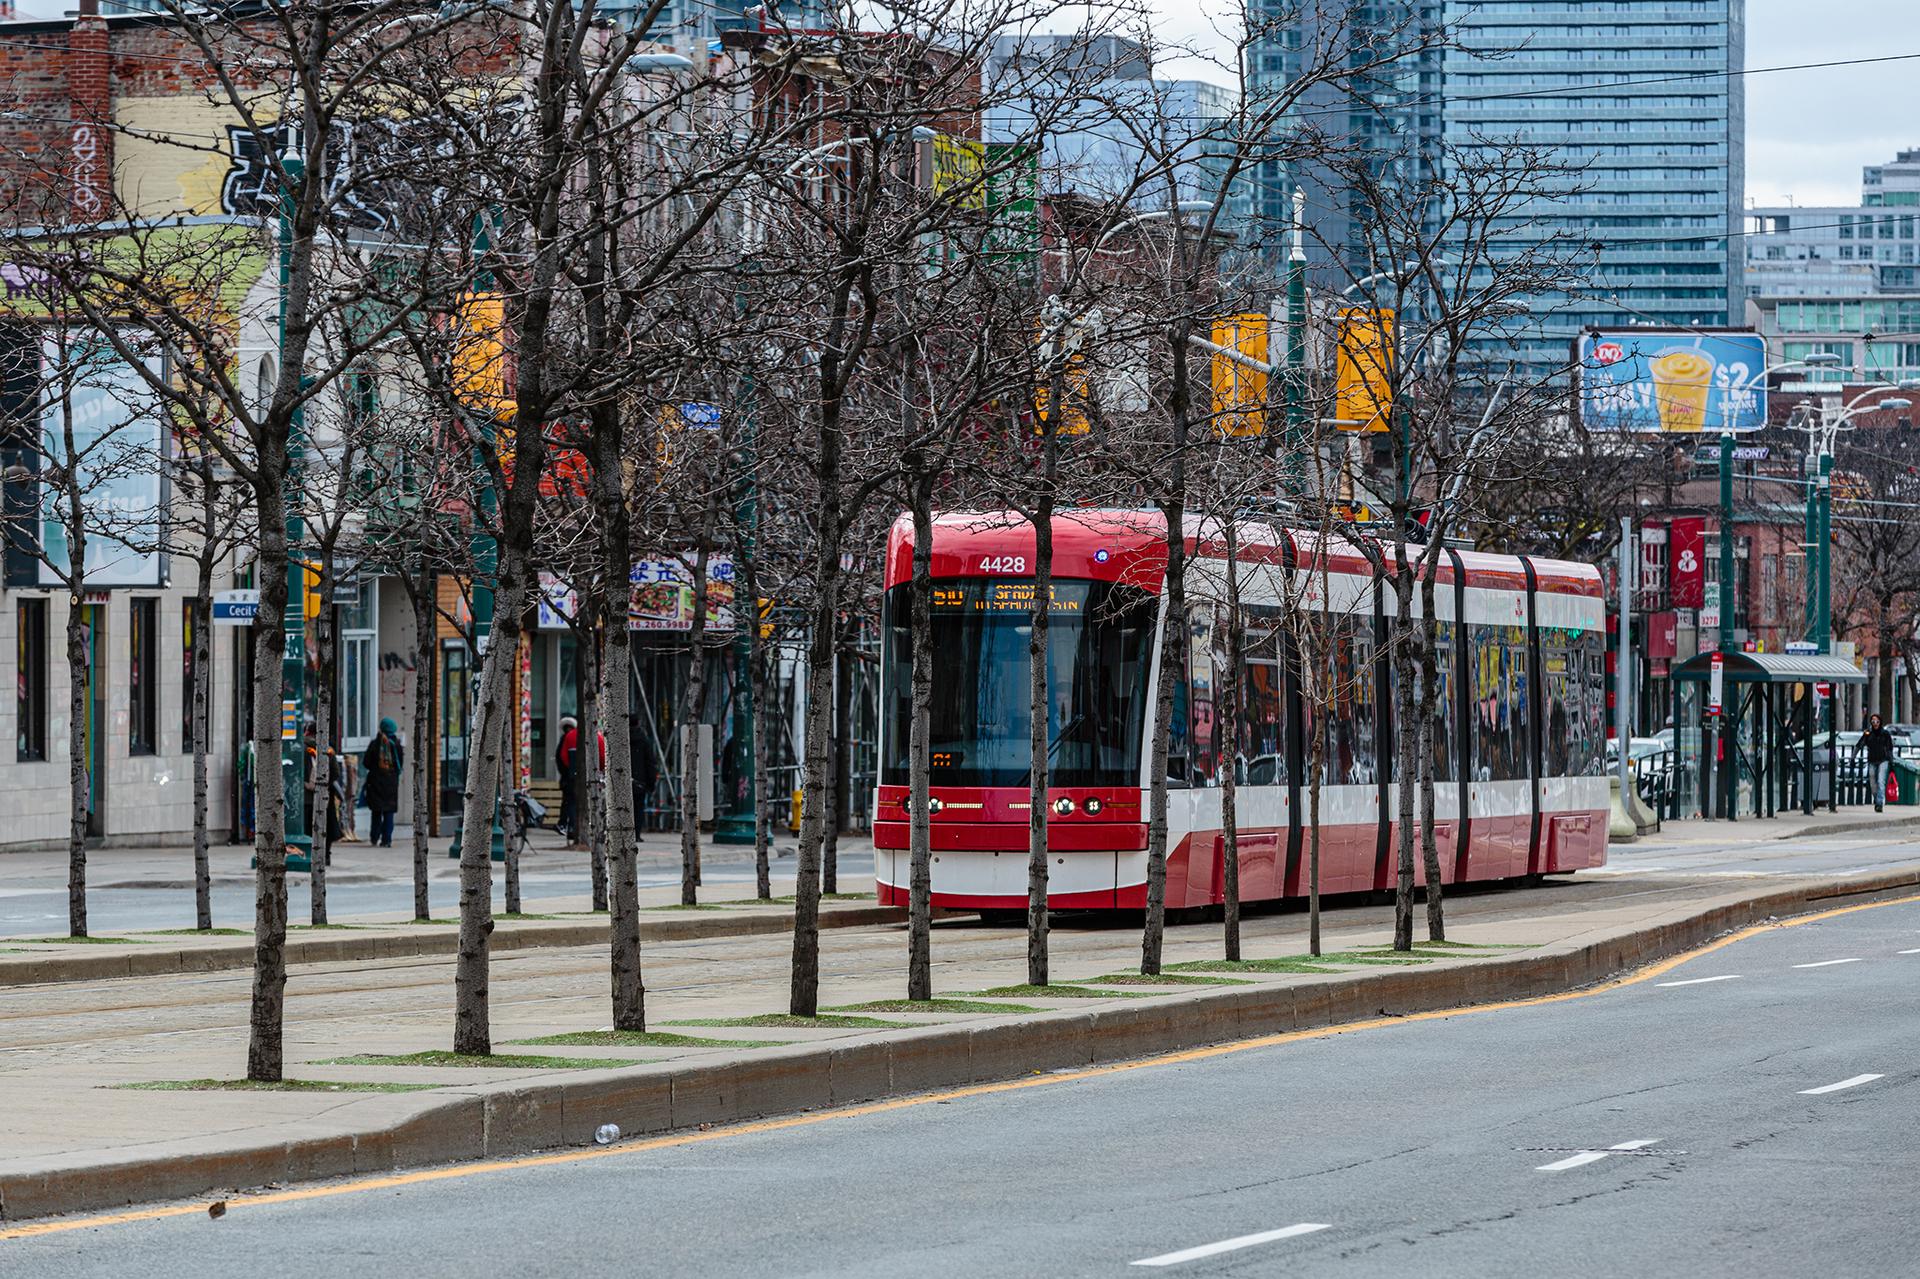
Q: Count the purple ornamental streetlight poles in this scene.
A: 0